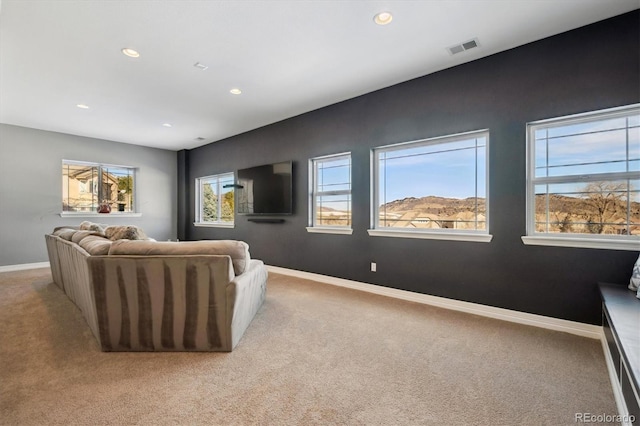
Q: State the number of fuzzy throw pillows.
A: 2